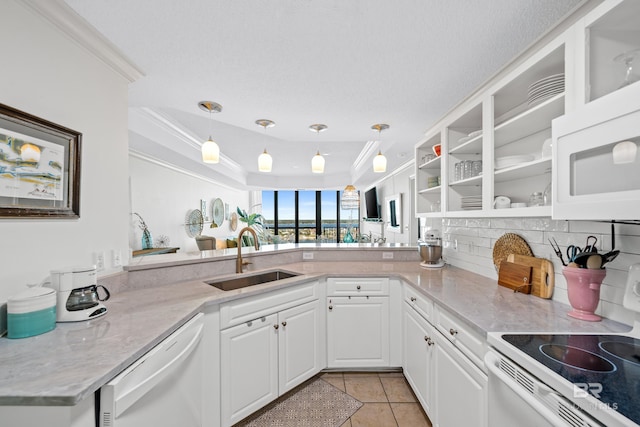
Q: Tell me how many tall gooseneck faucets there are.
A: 1